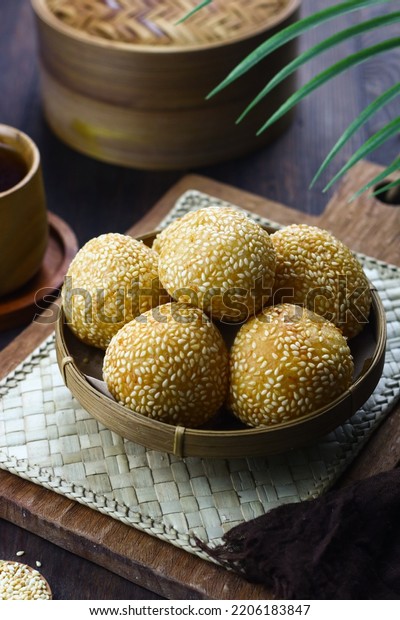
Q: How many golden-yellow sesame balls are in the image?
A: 5